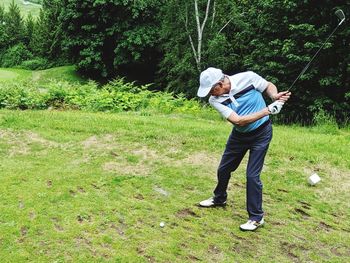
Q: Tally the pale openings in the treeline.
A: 1